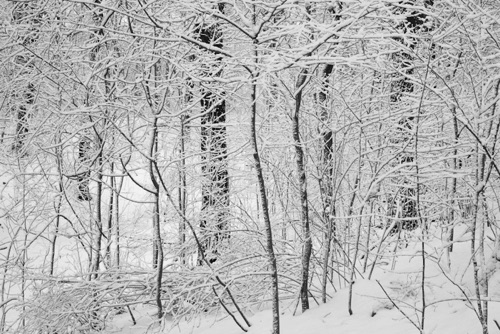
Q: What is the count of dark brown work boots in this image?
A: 0